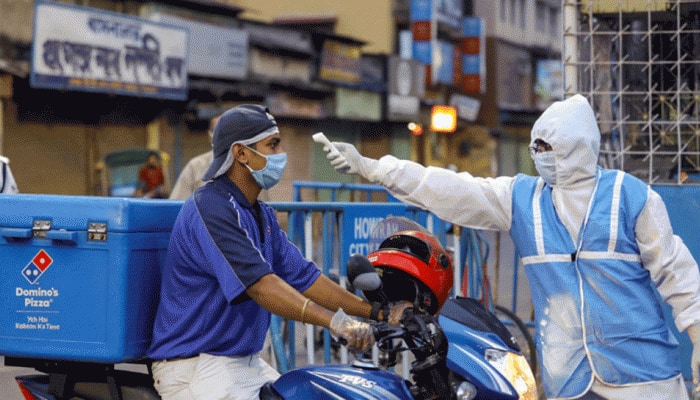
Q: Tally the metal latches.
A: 2